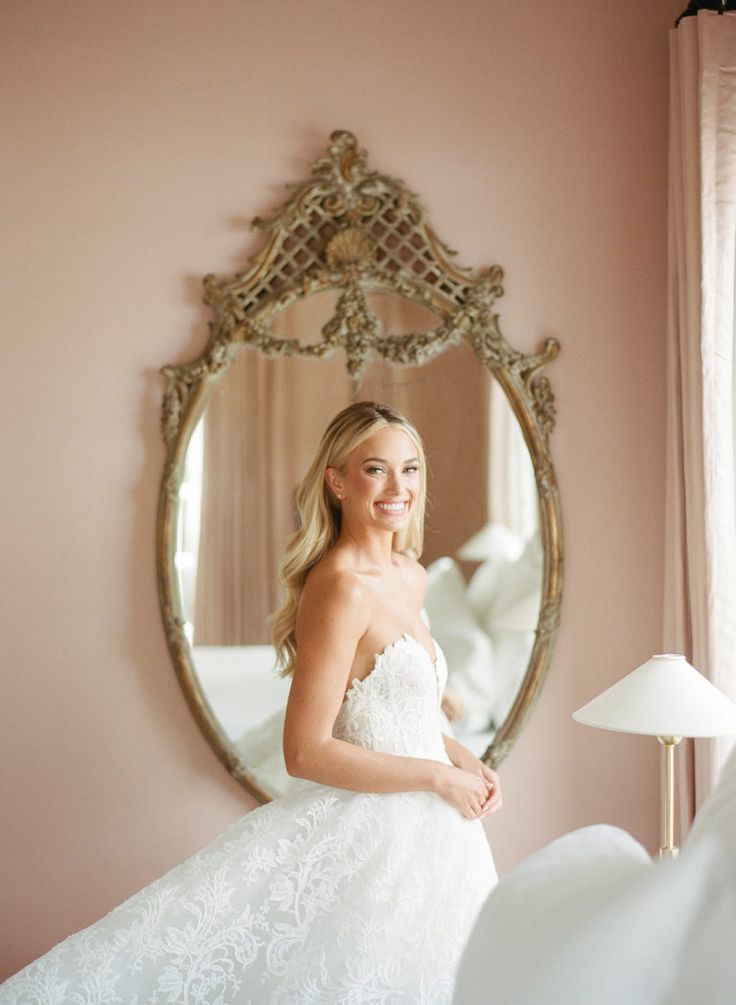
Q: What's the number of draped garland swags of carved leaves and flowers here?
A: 2